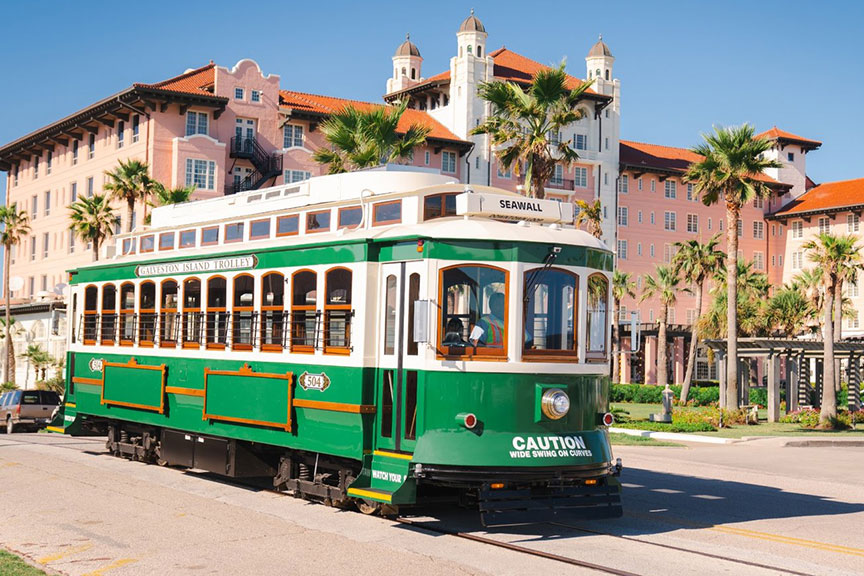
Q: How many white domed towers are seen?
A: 3